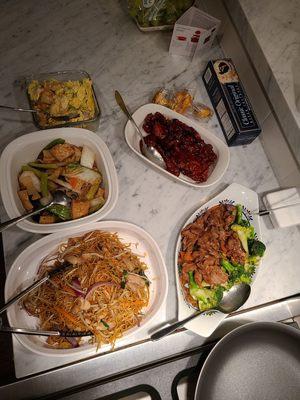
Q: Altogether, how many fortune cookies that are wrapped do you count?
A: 3